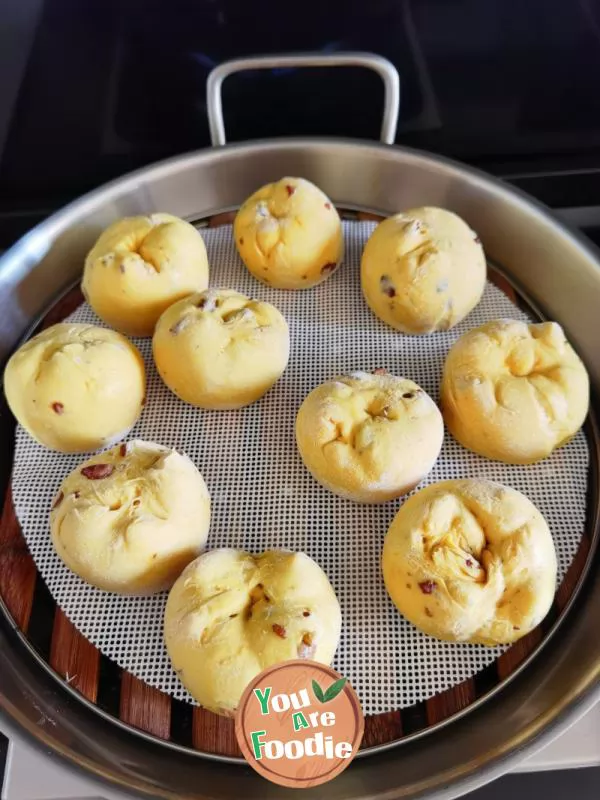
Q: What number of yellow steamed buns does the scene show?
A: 10